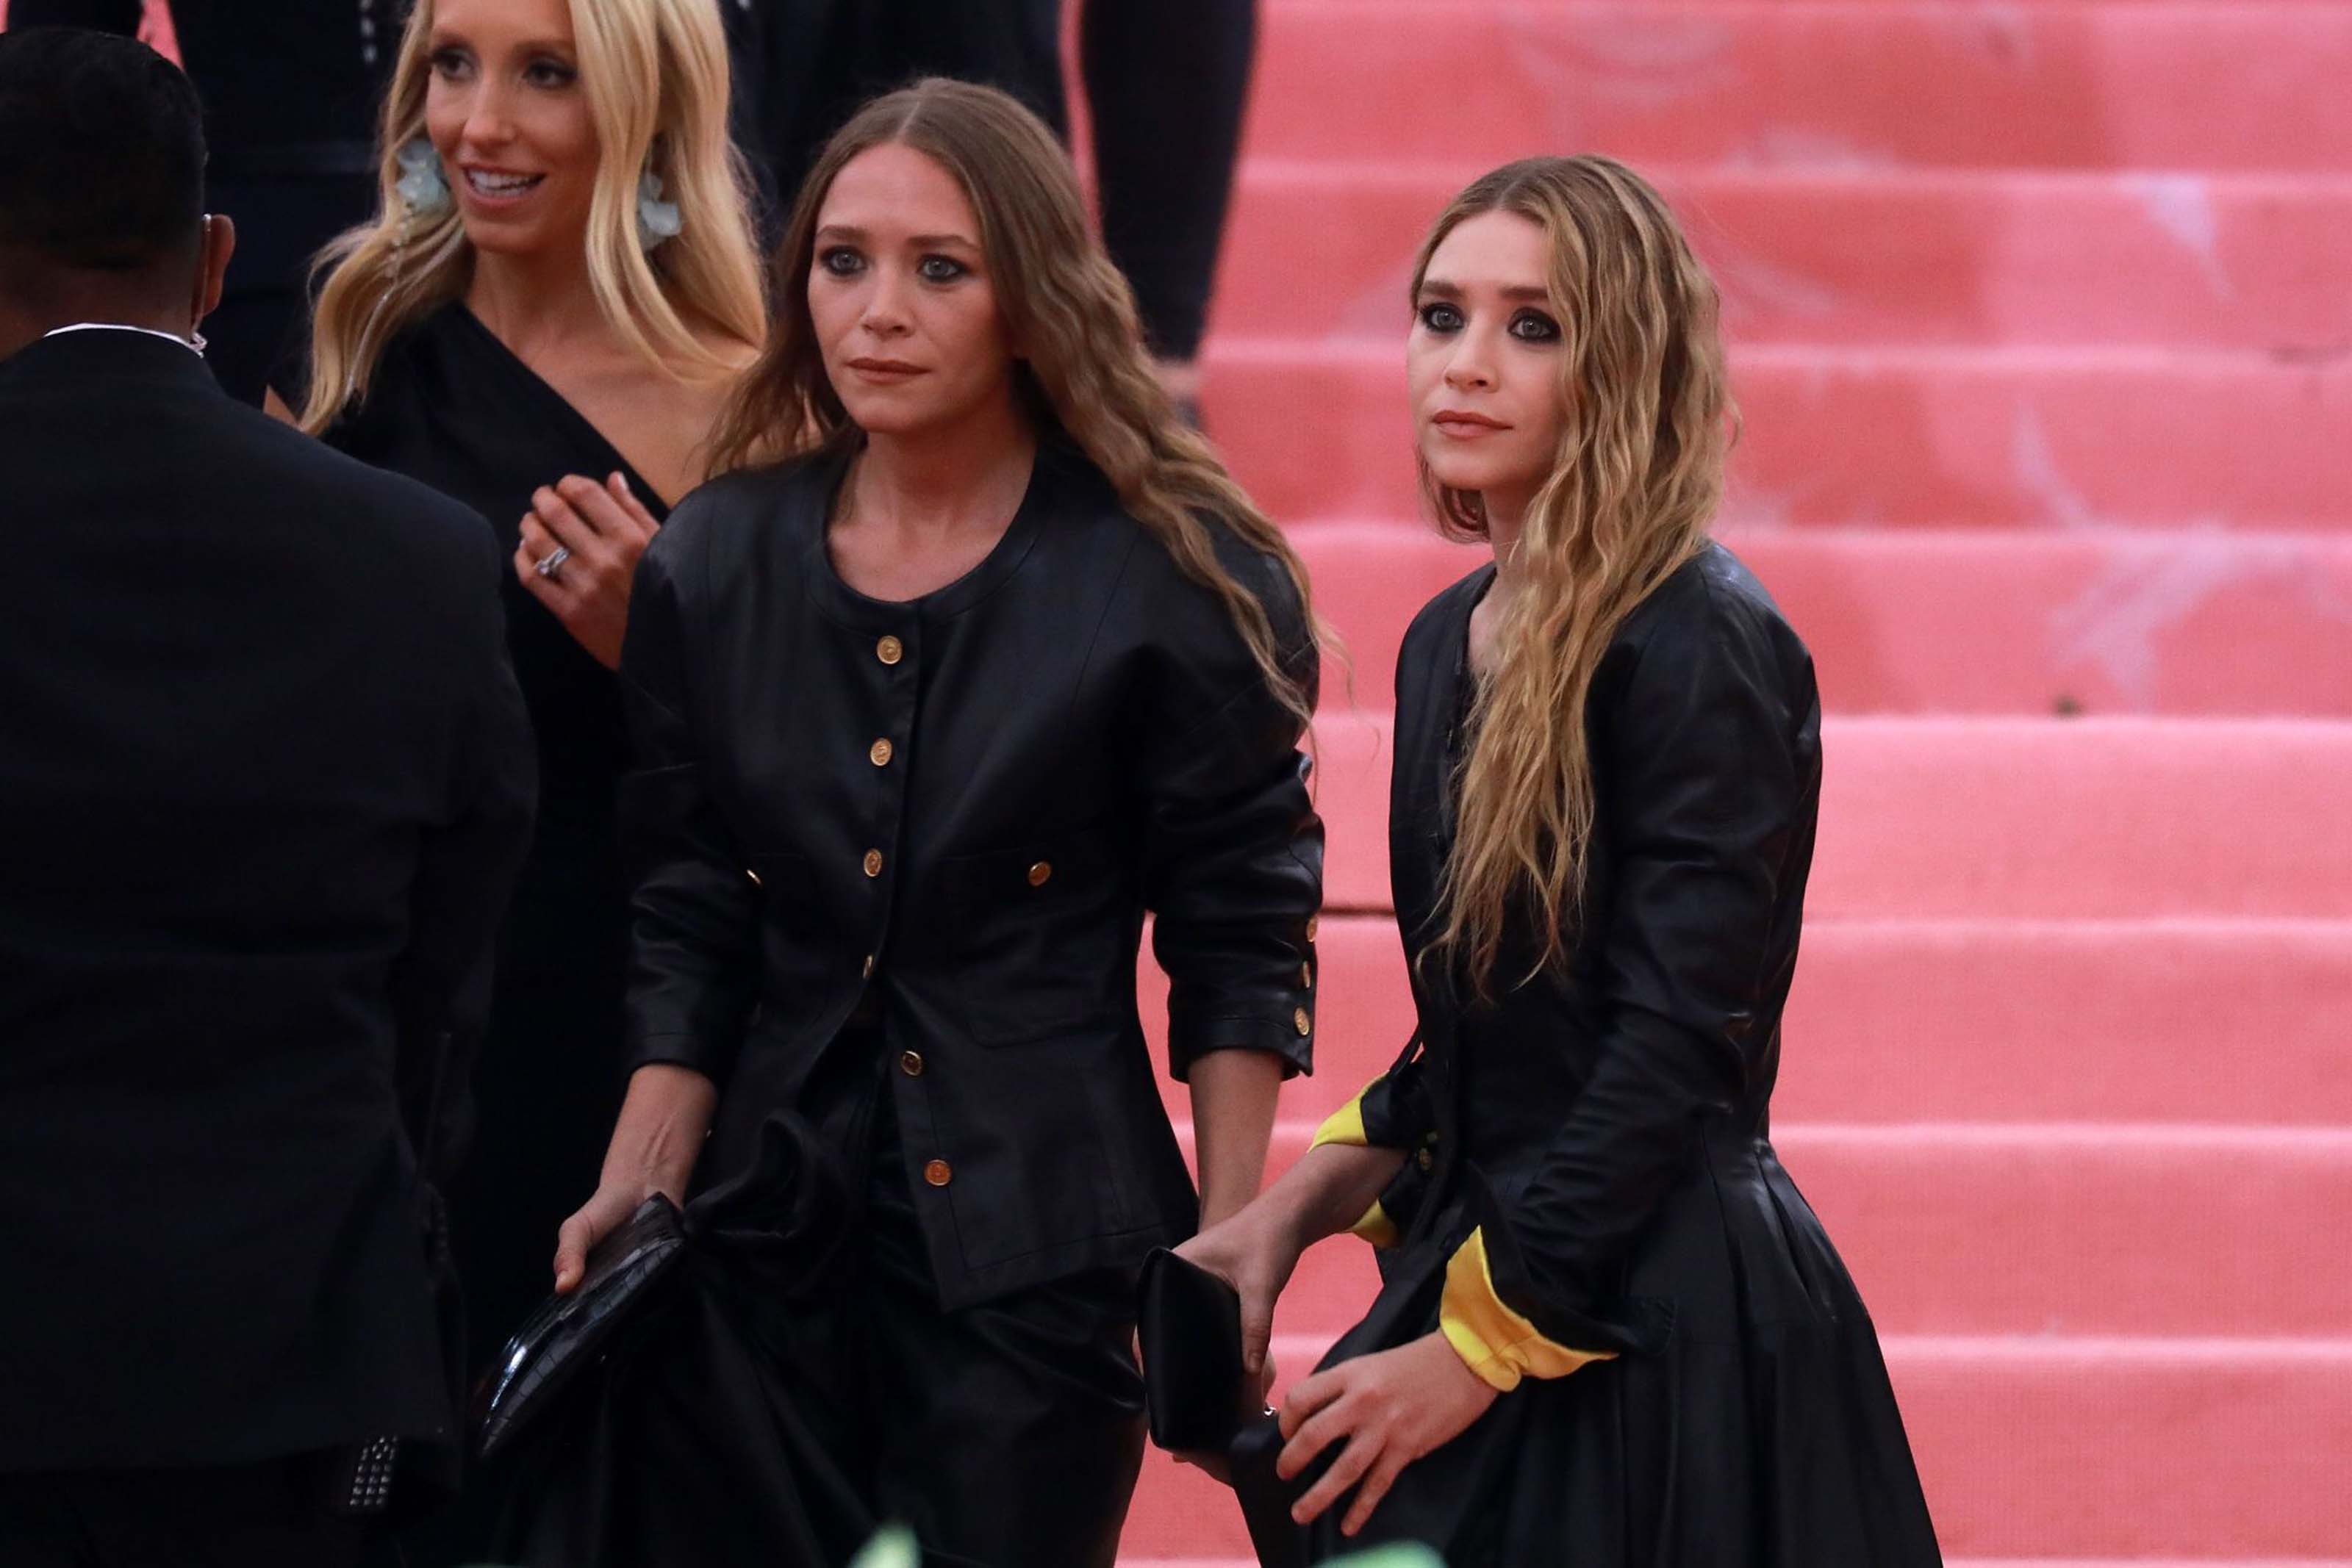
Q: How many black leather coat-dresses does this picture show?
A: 1